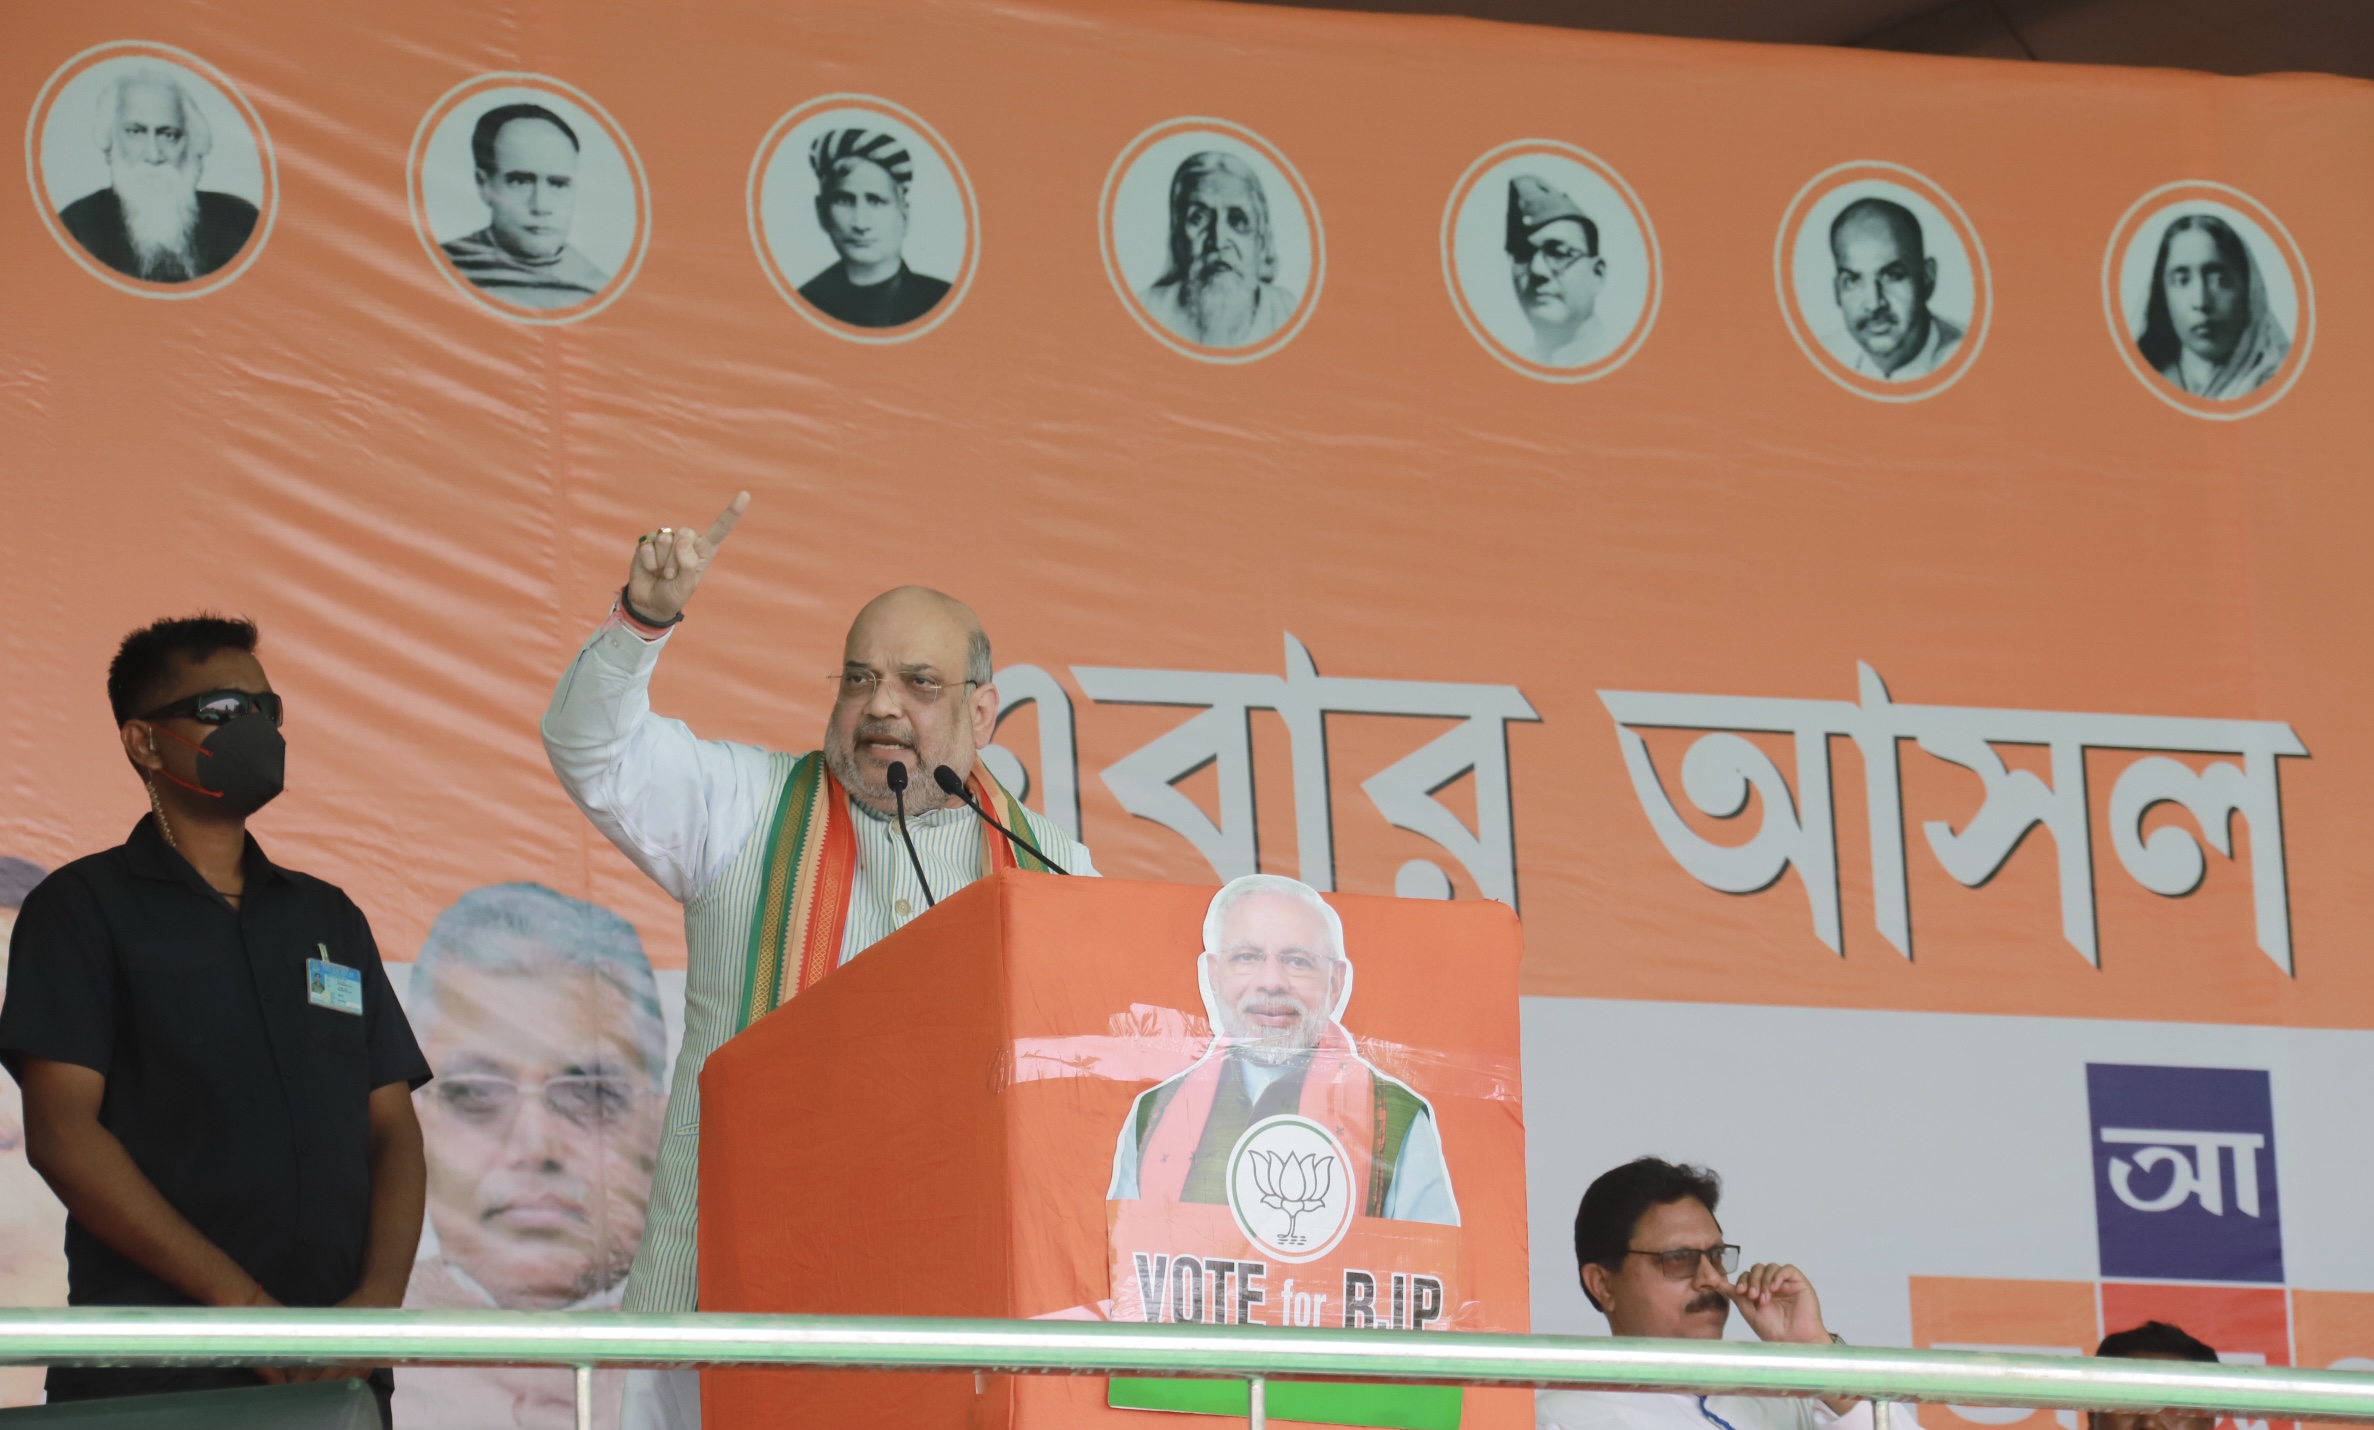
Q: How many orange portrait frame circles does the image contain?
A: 7